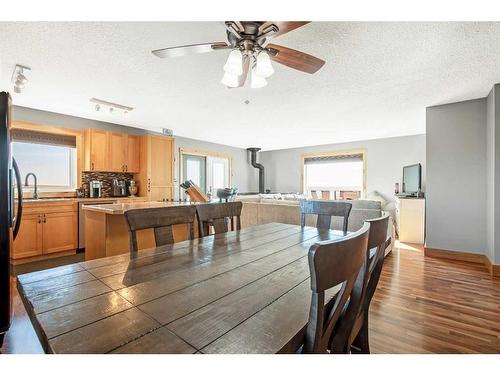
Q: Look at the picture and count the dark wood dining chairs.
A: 5